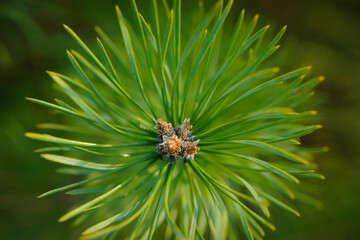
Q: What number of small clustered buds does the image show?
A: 4